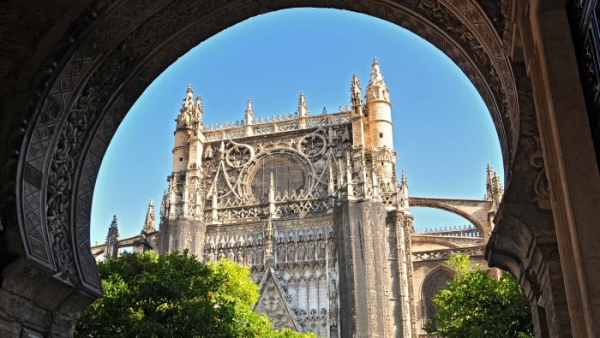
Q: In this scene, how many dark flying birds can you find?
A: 0